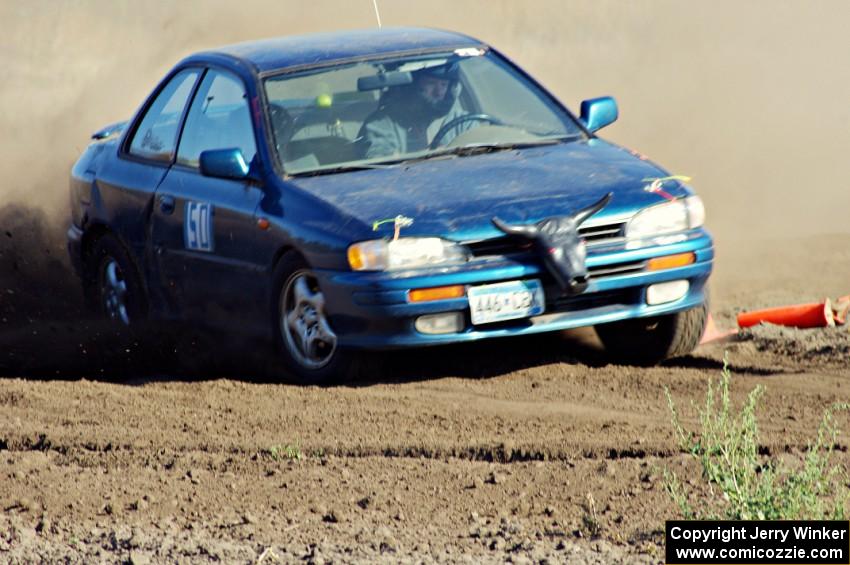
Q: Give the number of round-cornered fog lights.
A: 2